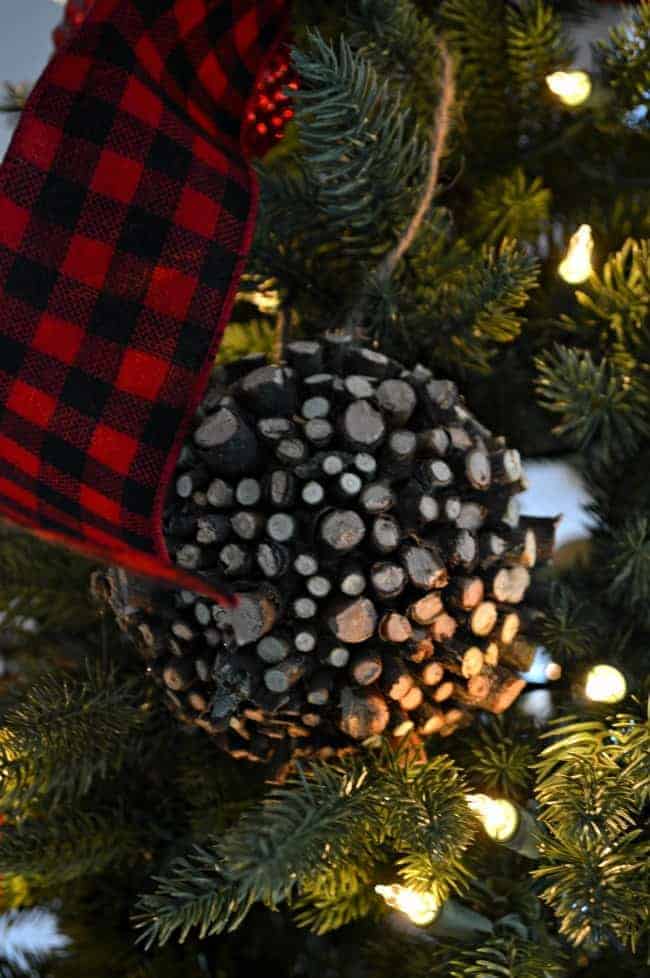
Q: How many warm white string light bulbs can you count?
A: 5